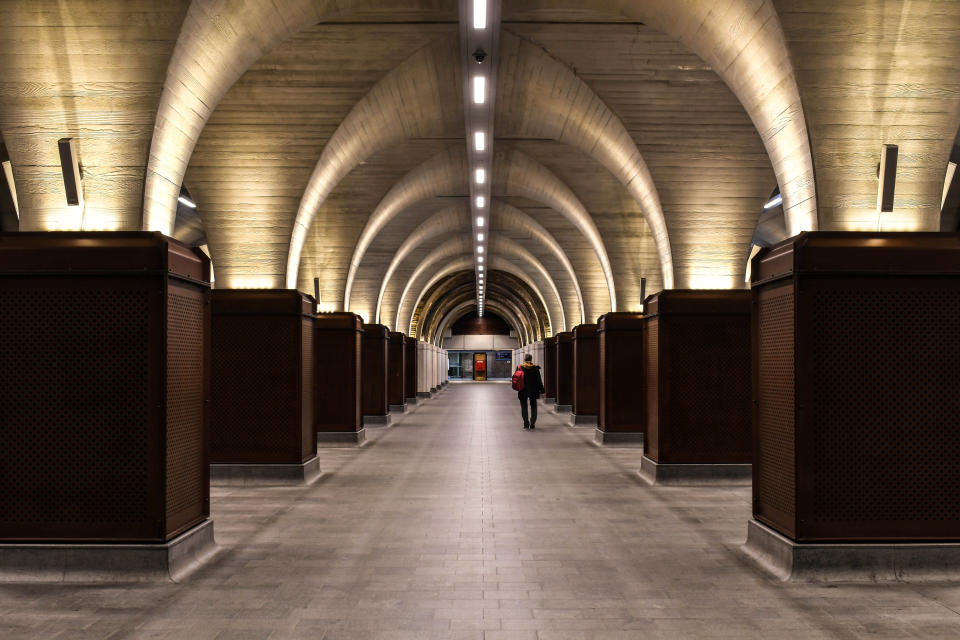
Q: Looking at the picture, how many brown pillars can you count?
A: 12